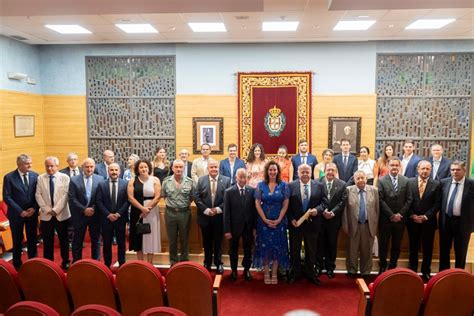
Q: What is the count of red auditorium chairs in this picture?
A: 10